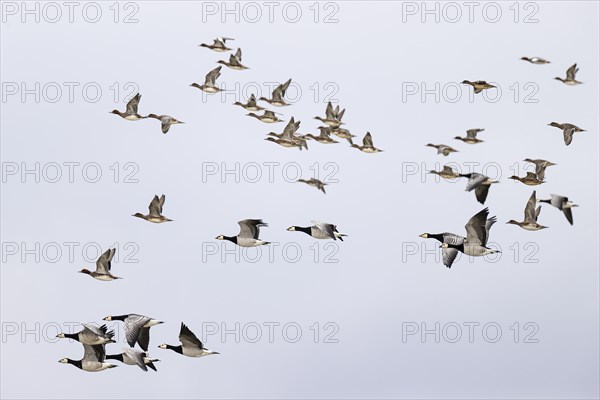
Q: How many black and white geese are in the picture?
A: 11